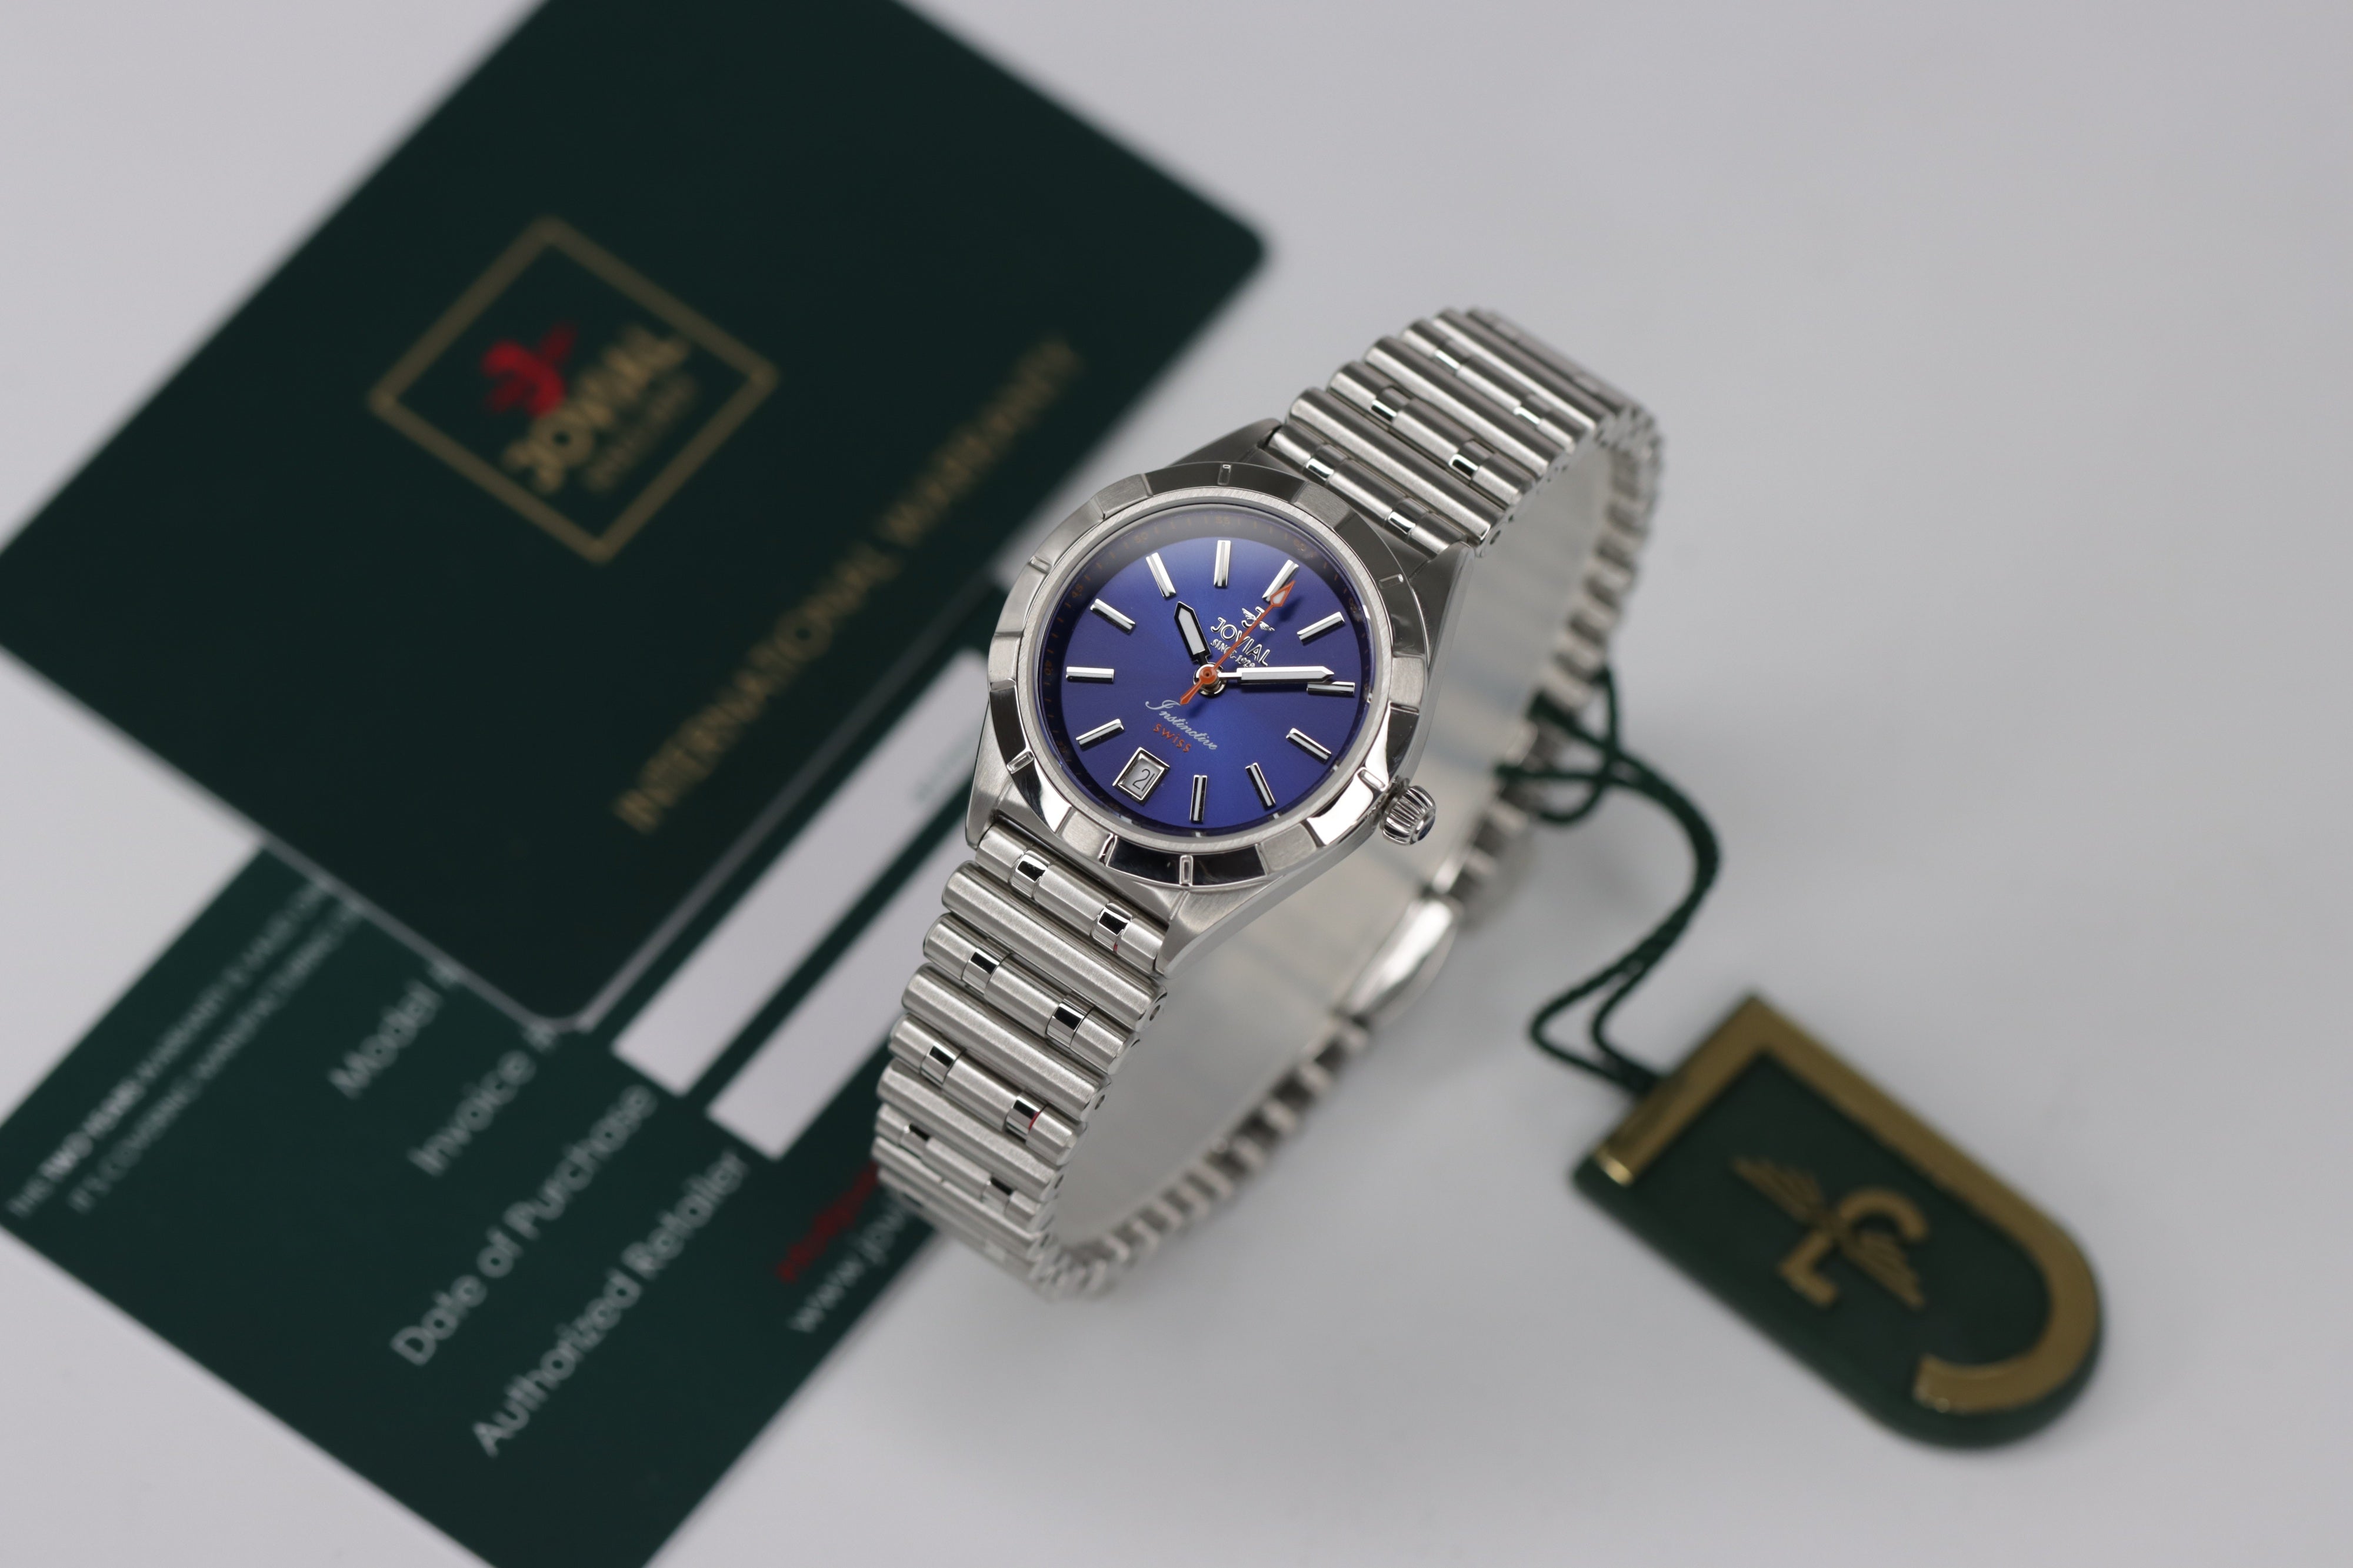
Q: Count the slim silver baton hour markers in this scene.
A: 11